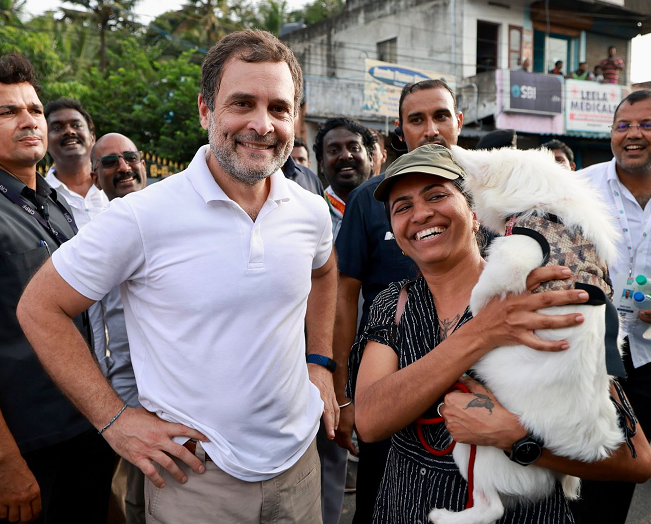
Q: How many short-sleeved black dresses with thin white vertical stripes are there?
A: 1